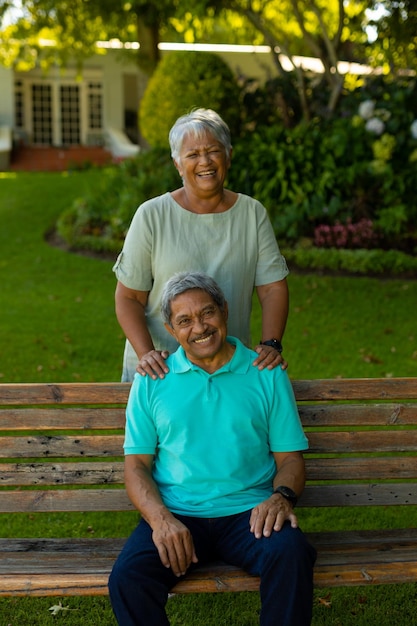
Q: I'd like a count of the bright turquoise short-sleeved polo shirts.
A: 1